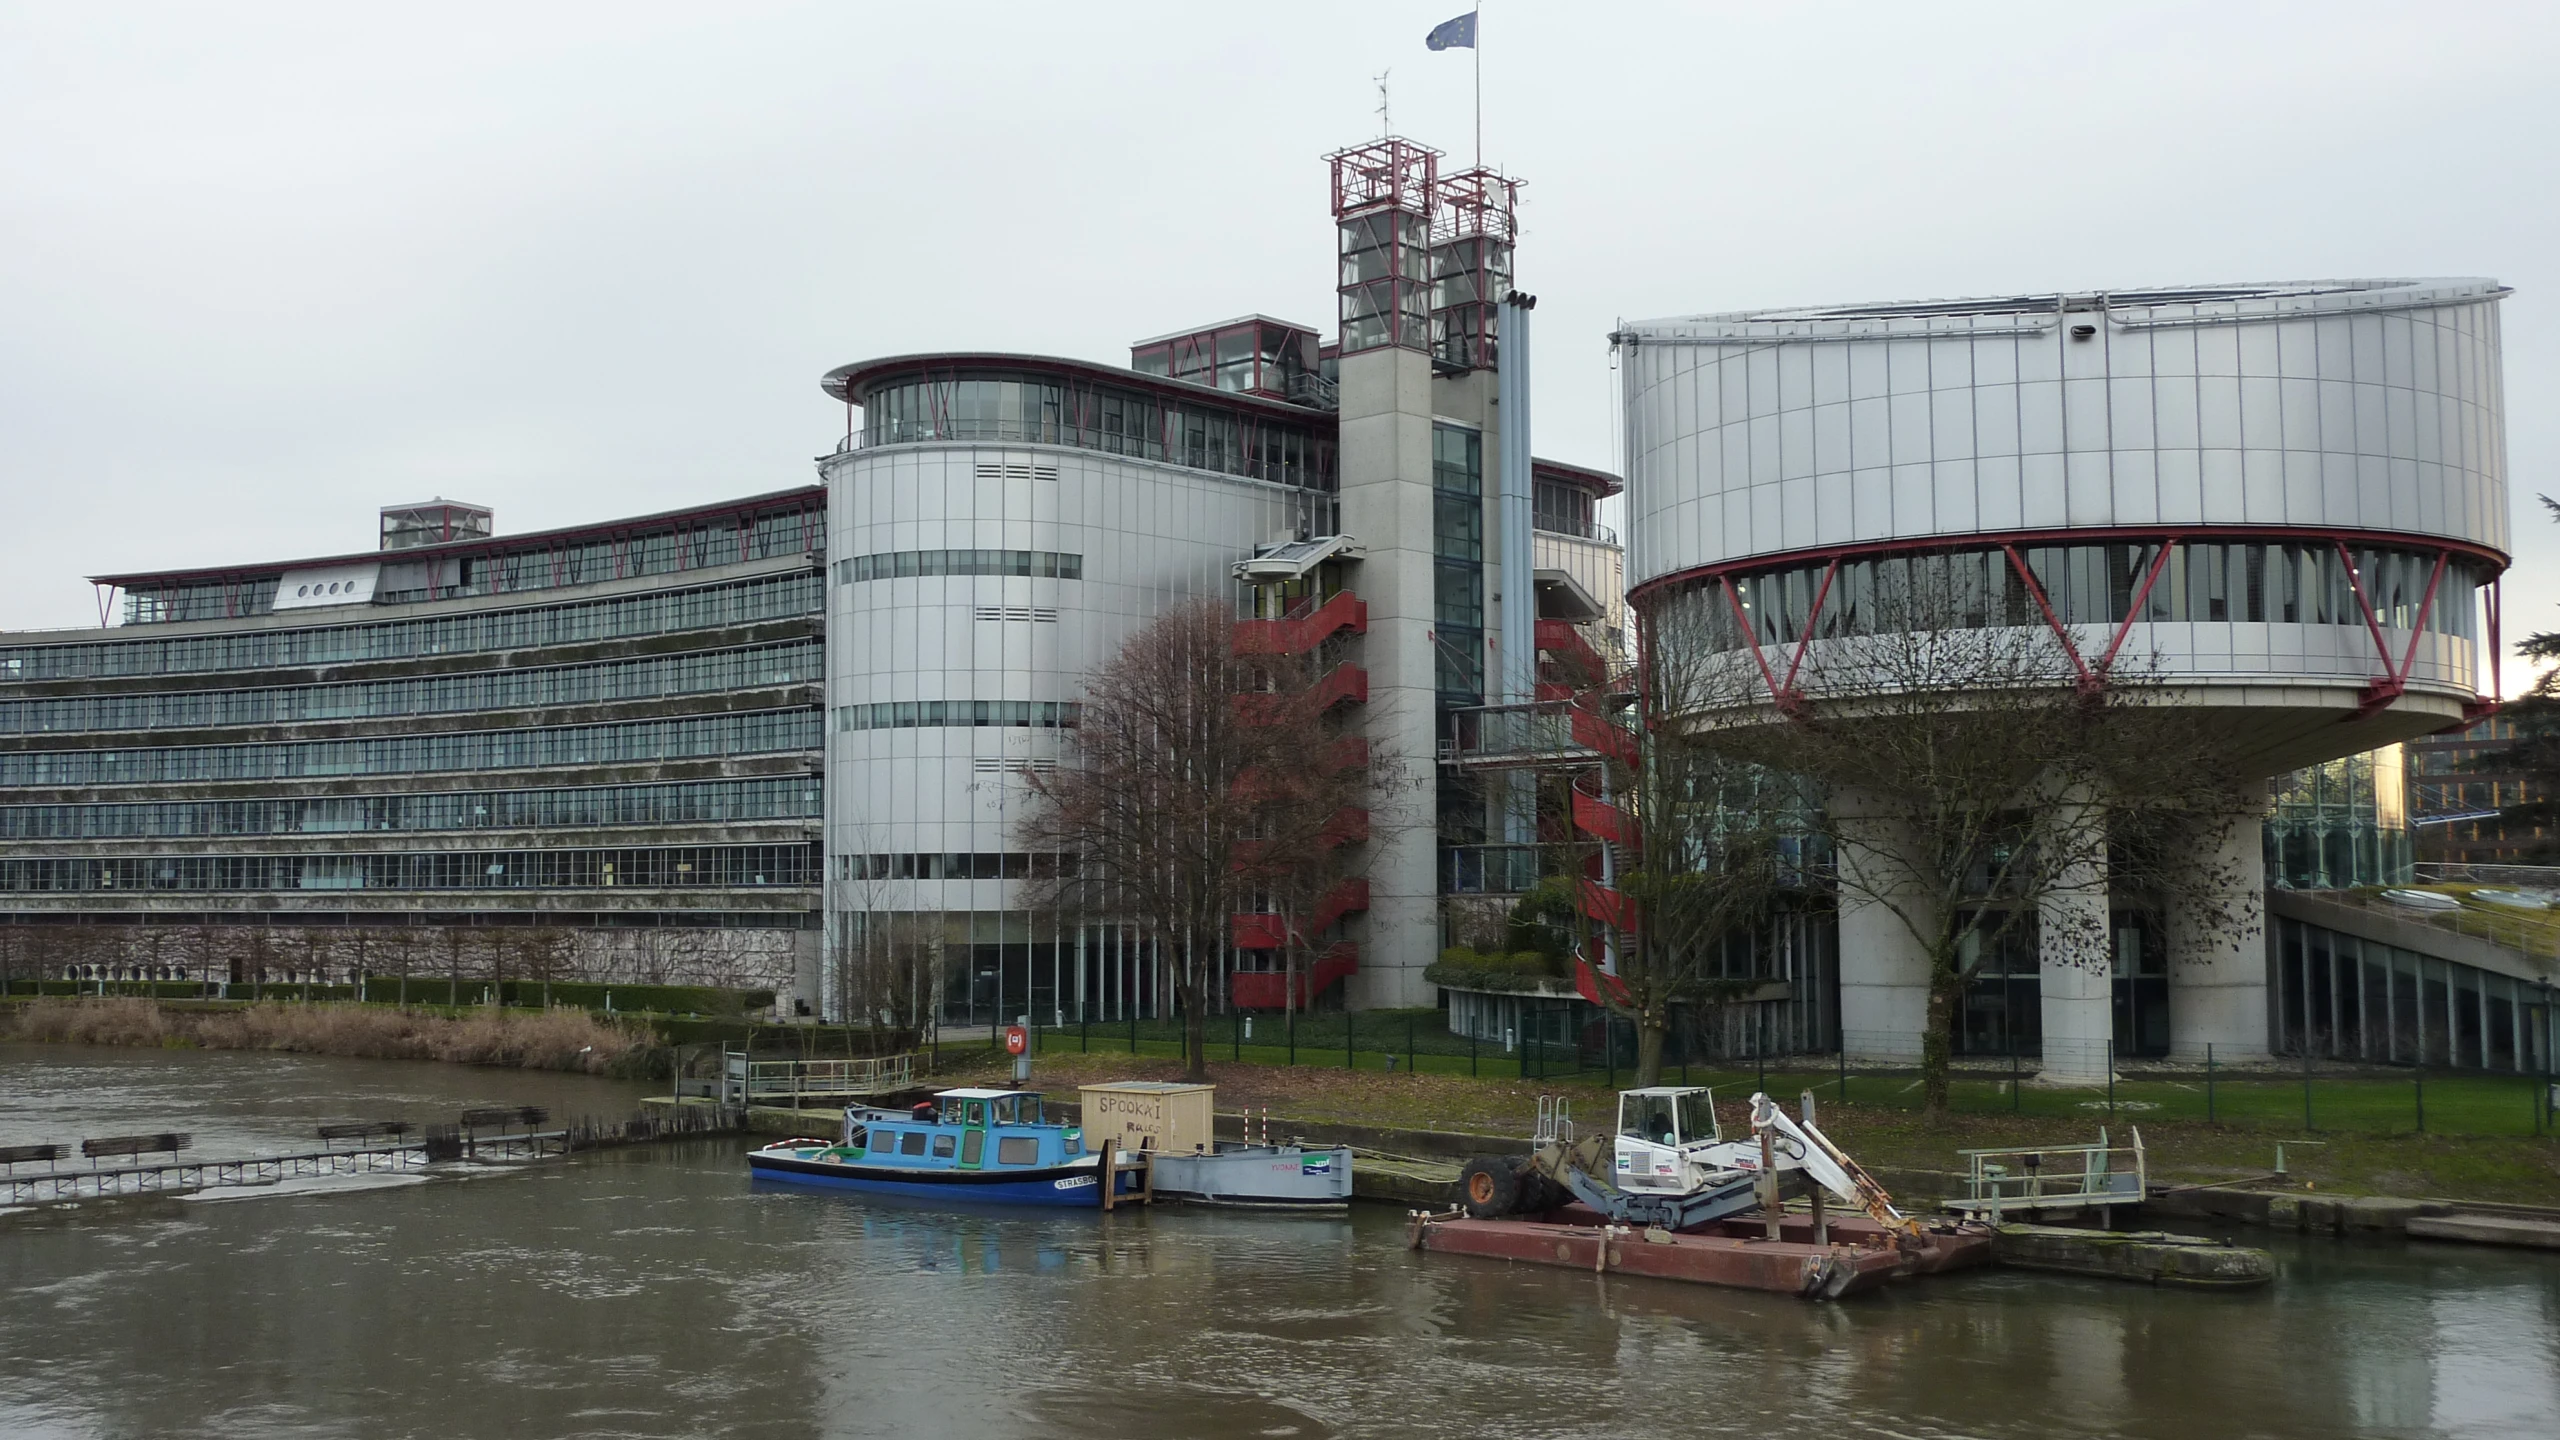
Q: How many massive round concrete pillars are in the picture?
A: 3